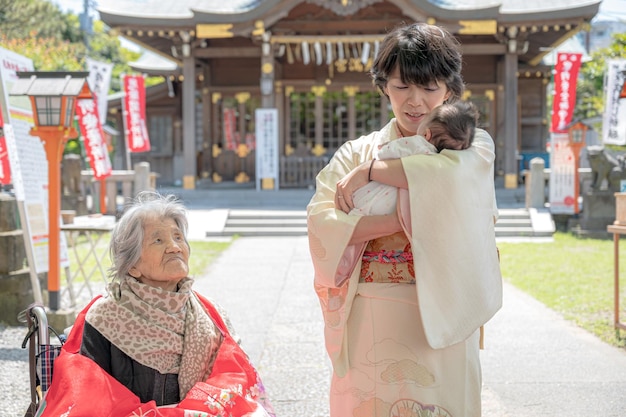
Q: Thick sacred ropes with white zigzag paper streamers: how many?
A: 1